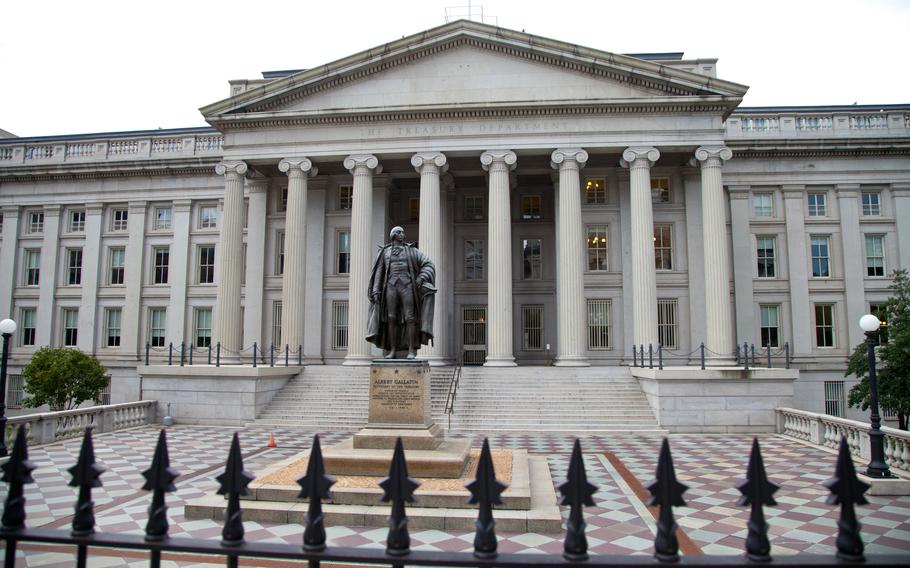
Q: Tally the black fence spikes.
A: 11